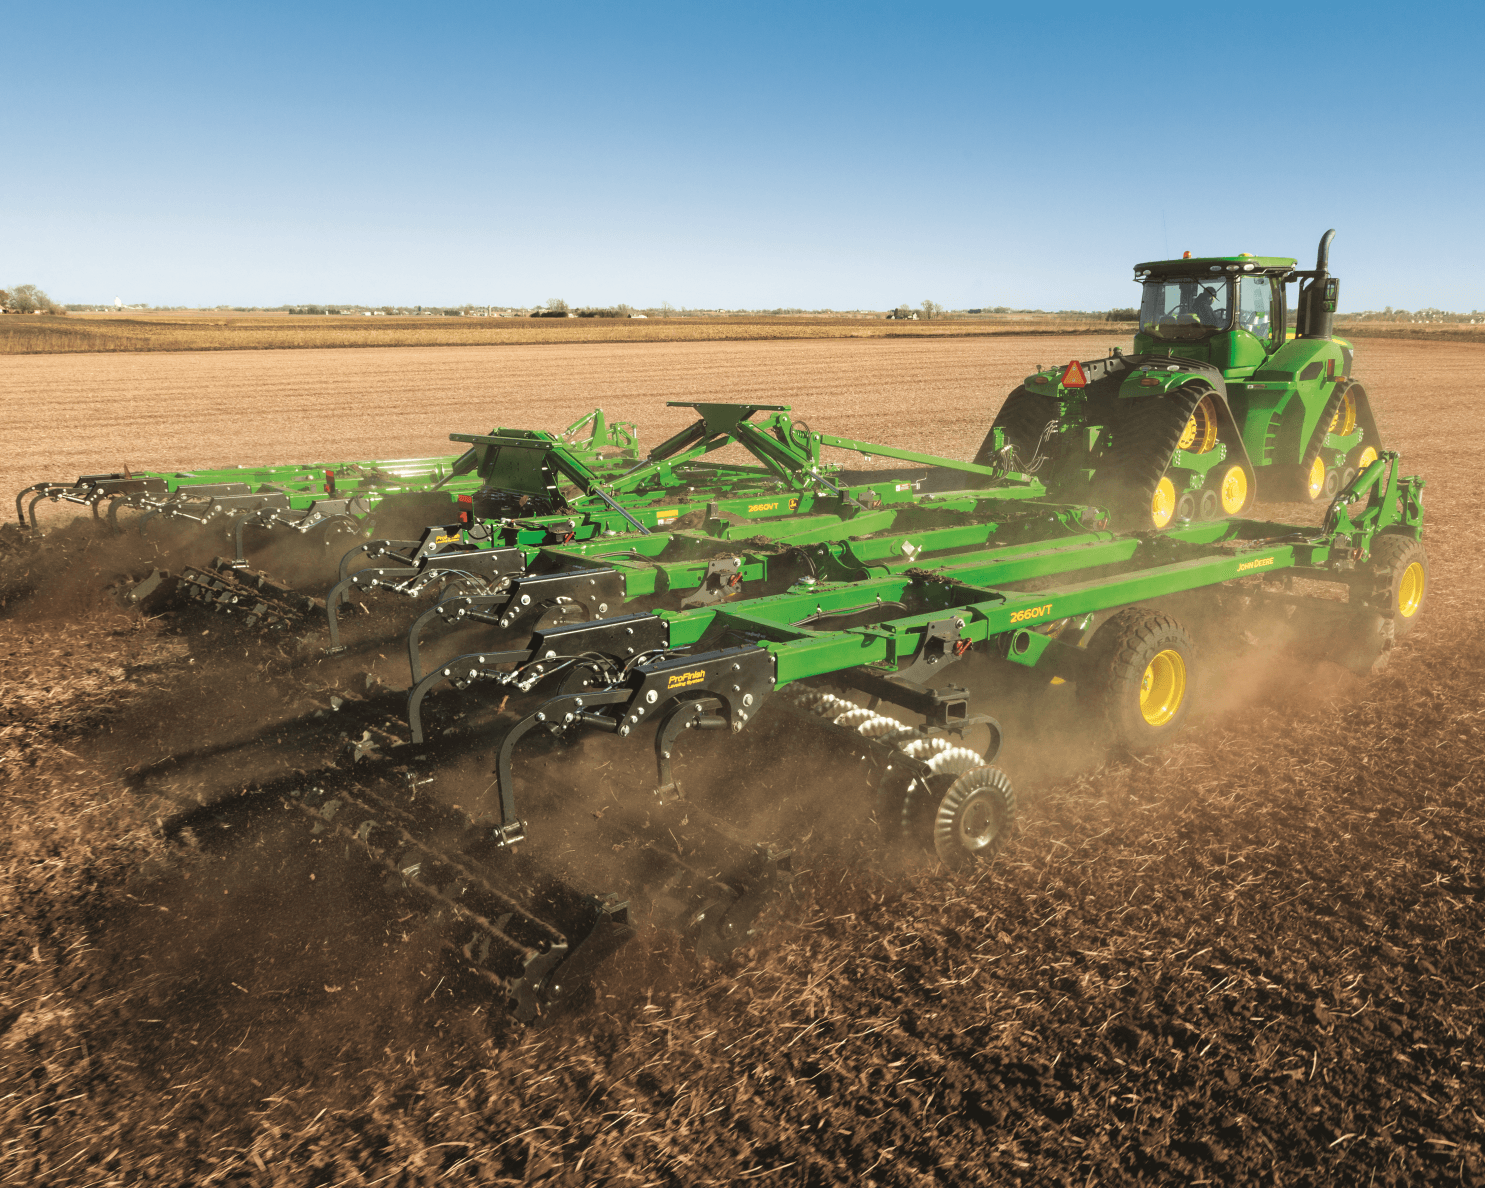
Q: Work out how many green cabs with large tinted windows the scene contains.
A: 1